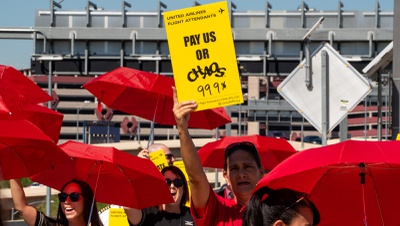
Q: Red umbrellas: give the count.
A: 7